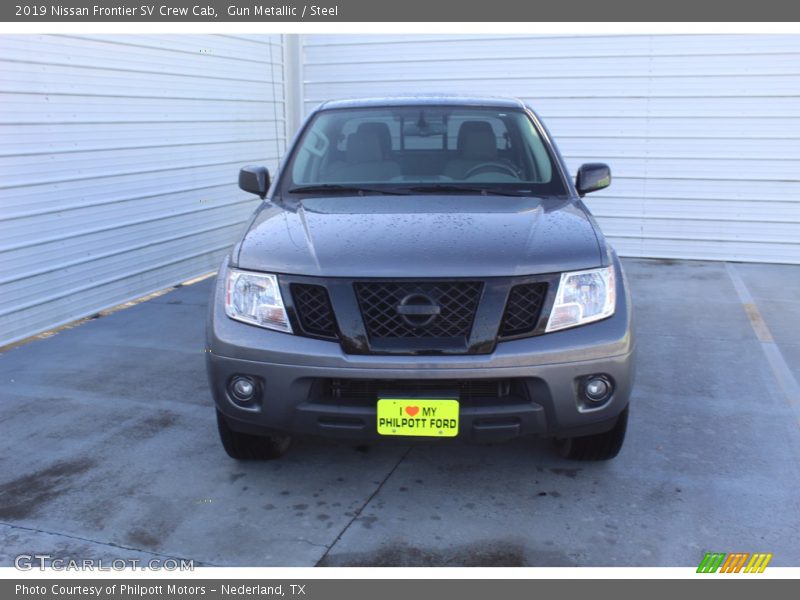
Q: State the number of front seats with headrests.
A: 2